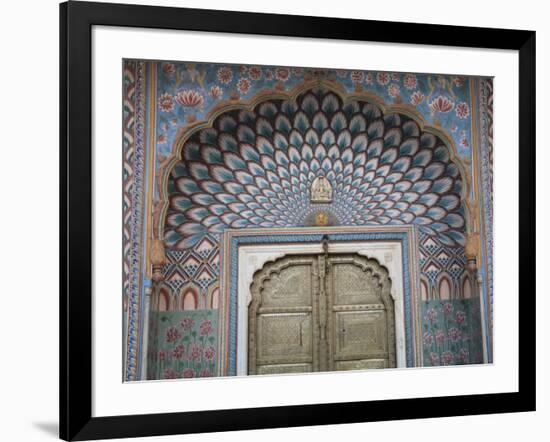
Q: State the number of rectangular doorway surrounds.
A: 1